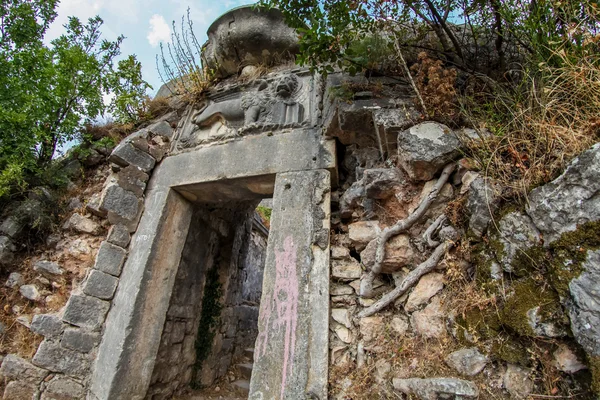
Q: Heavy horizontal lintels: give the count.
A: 1